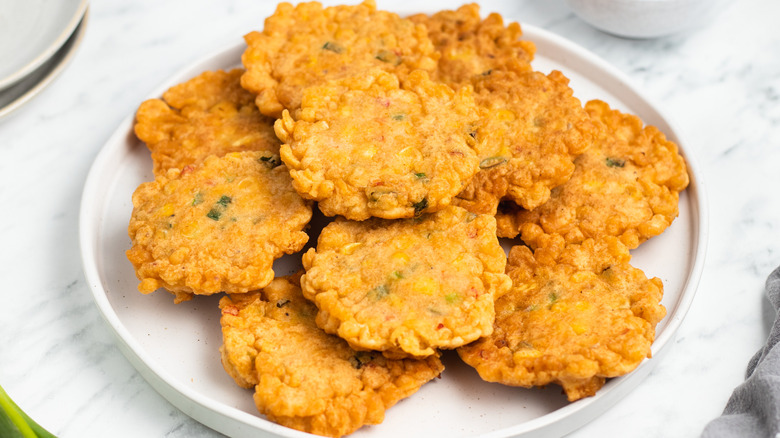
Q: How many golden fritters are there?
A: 10